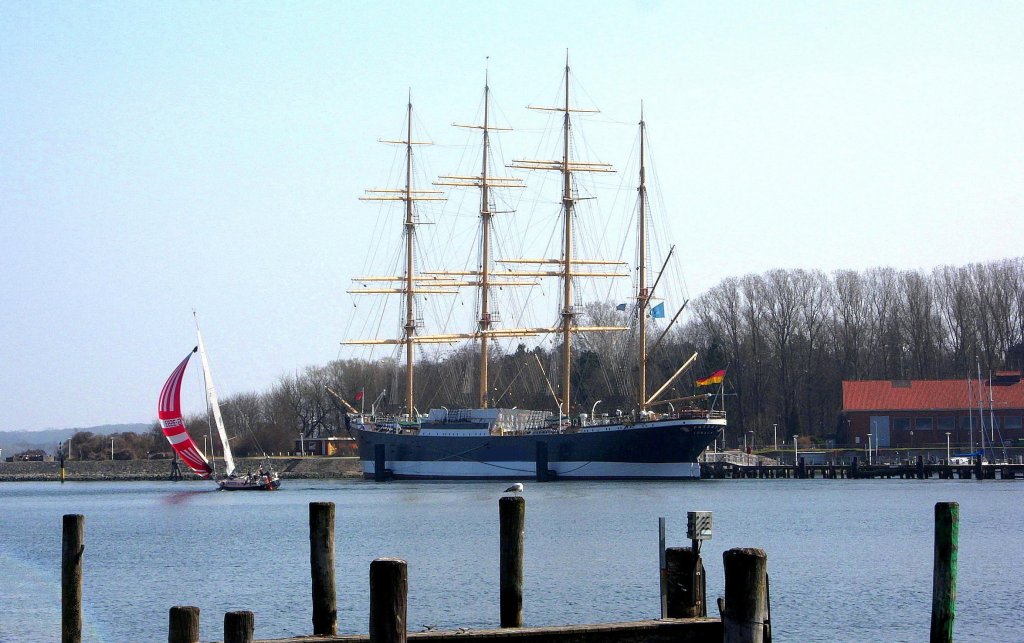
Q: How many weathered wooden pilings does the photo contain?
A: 9